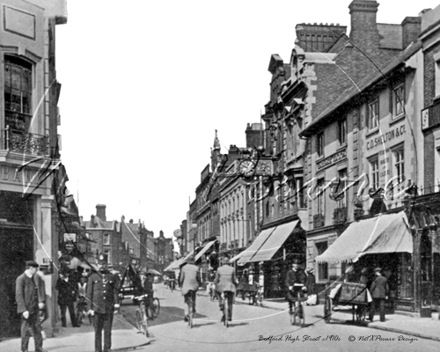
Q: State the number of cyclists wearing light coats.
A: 2